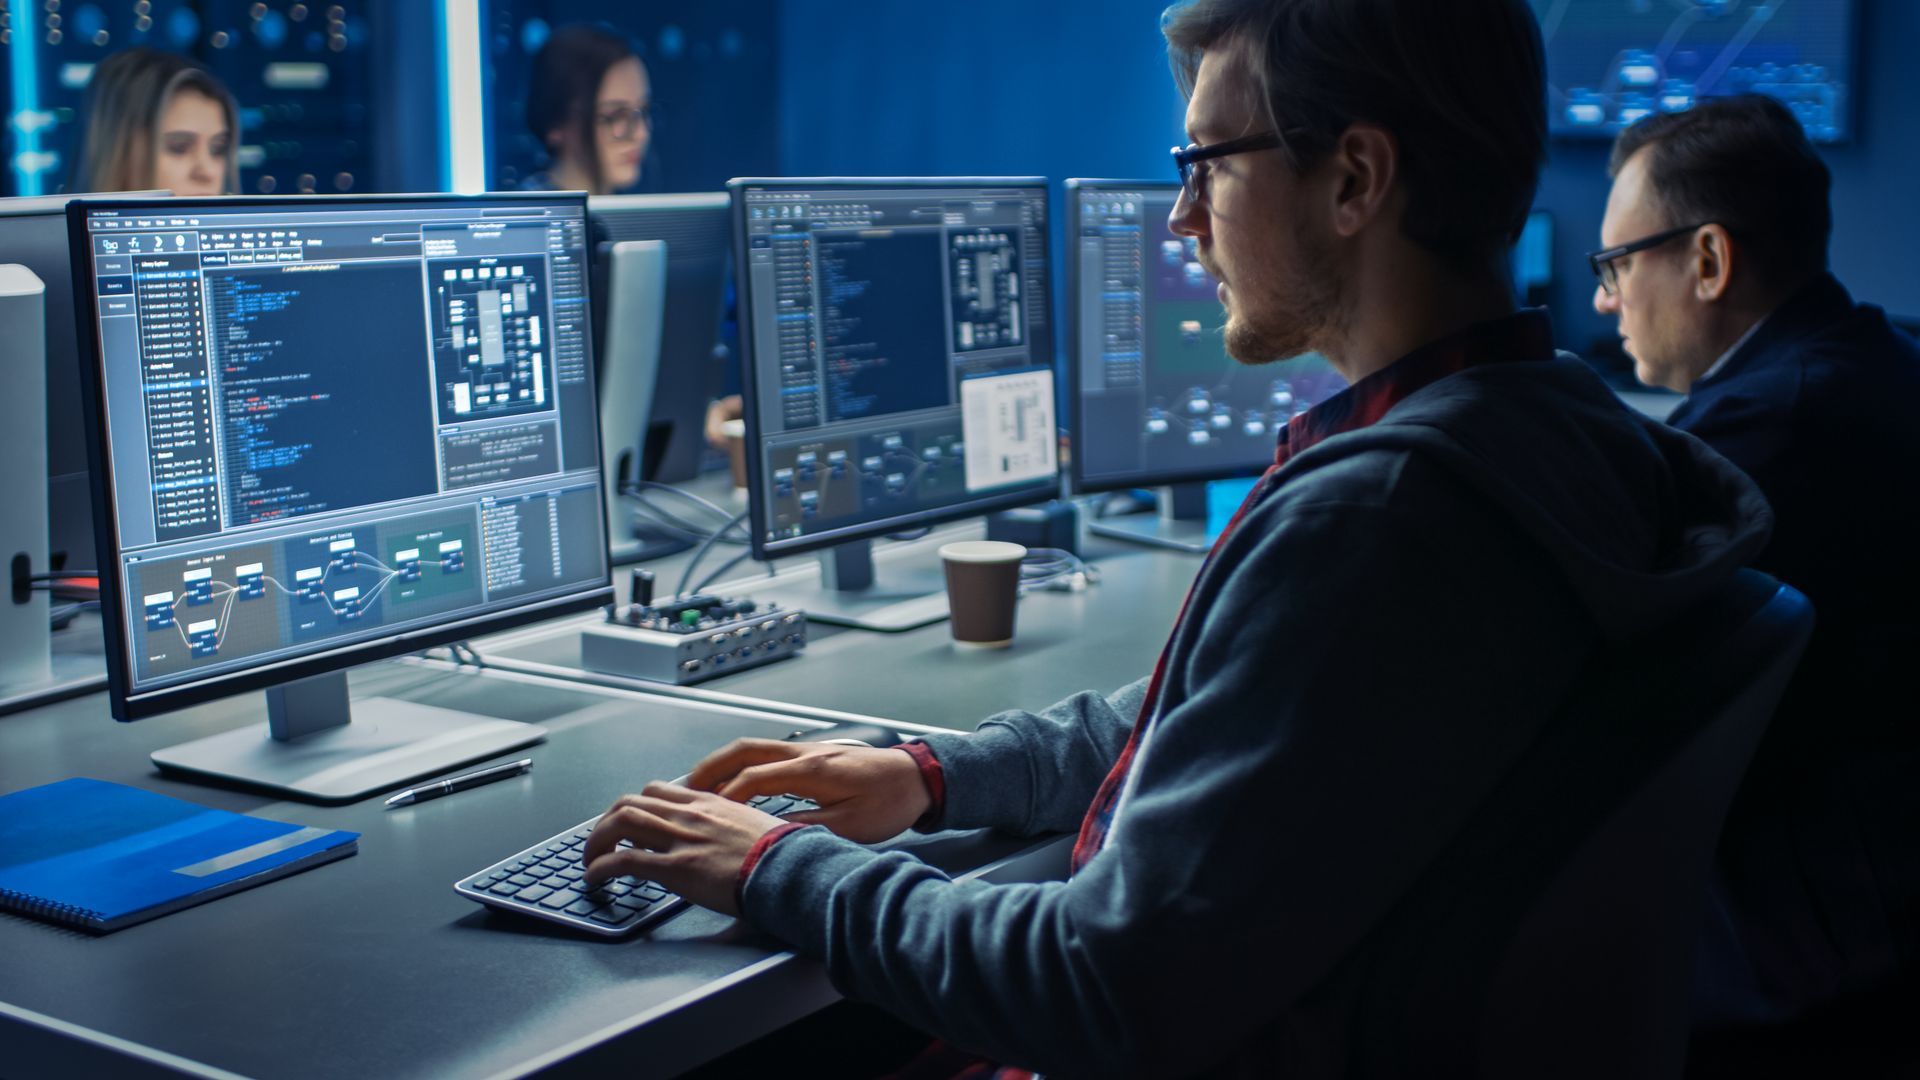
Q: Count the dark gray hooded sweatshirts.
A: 1